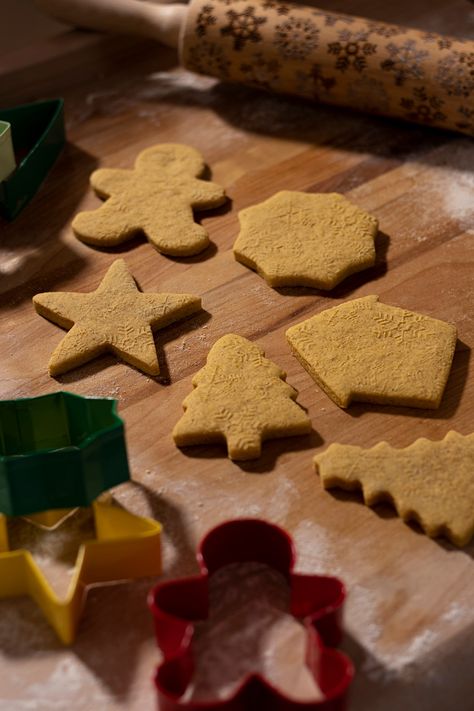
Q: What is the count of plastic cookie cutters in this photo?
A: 5